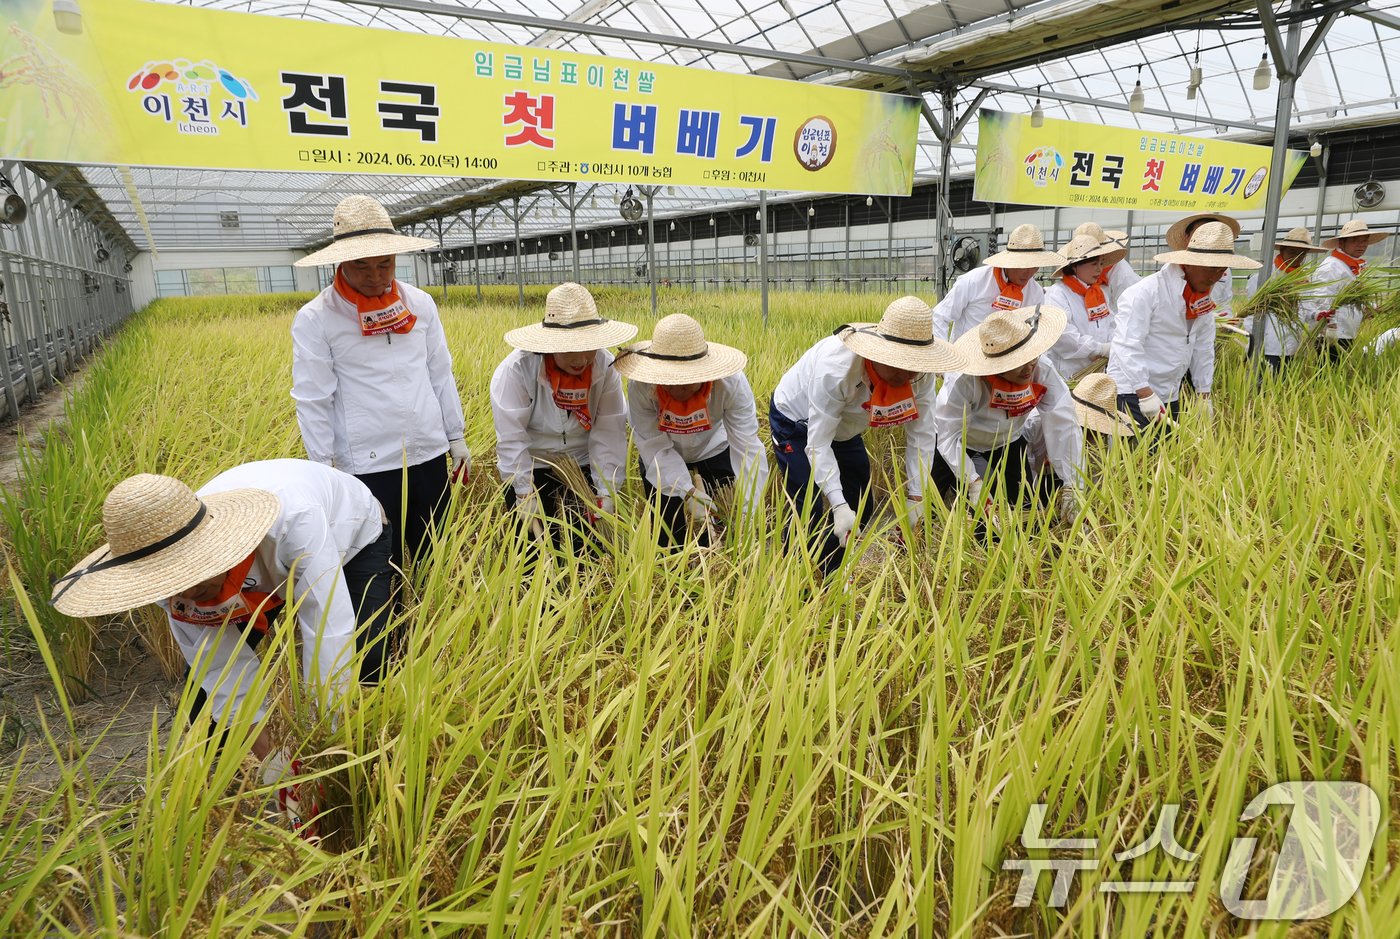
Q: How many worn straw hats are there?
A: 14